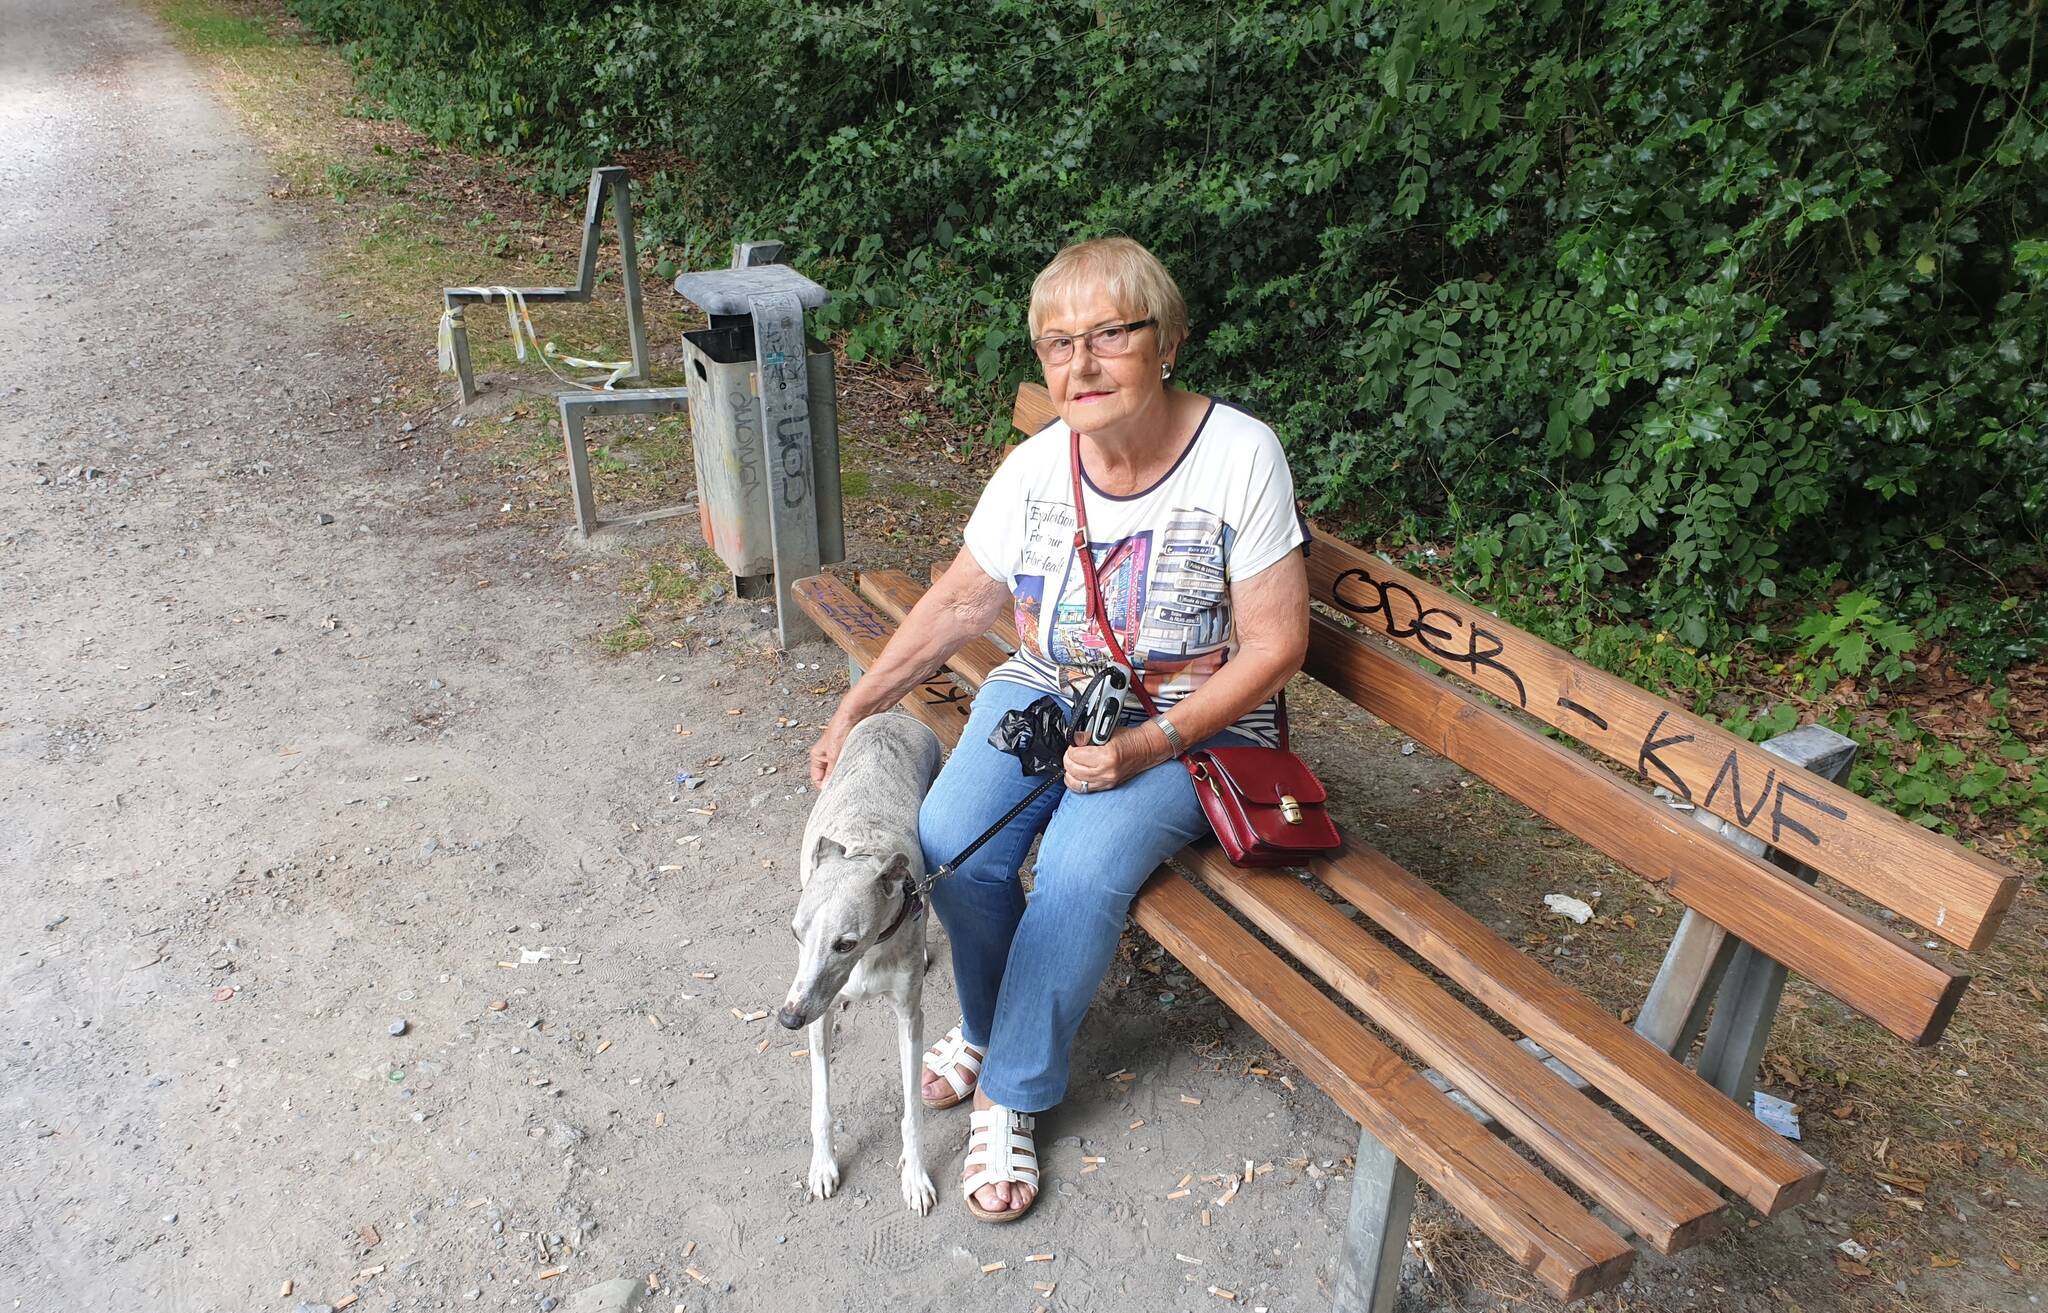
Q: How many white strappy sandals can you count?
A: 2